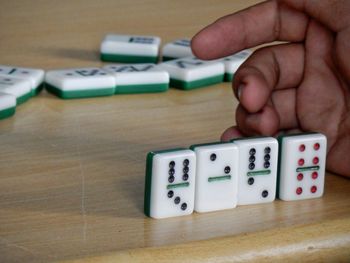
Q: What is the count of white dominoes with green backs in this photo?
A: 13